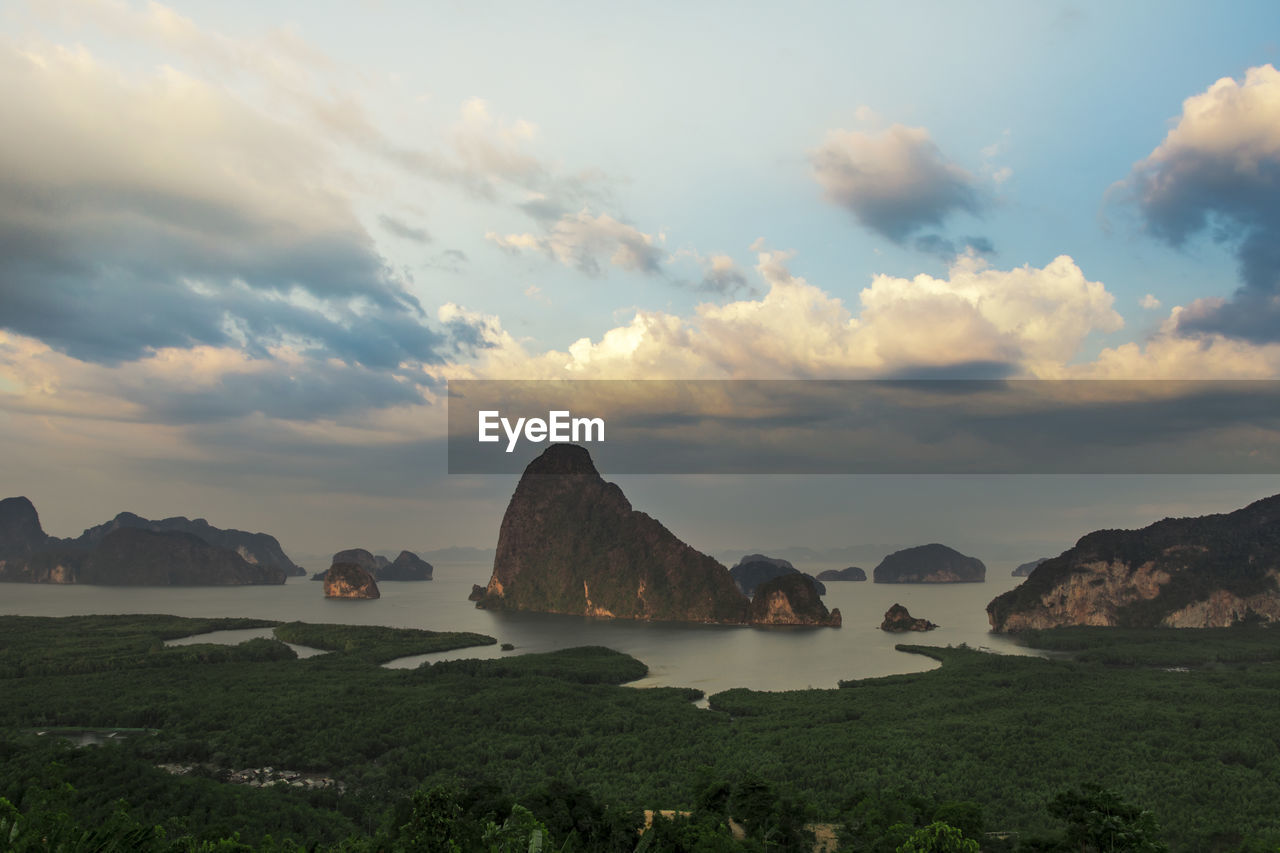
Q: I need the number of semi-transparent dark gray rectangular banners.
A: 1